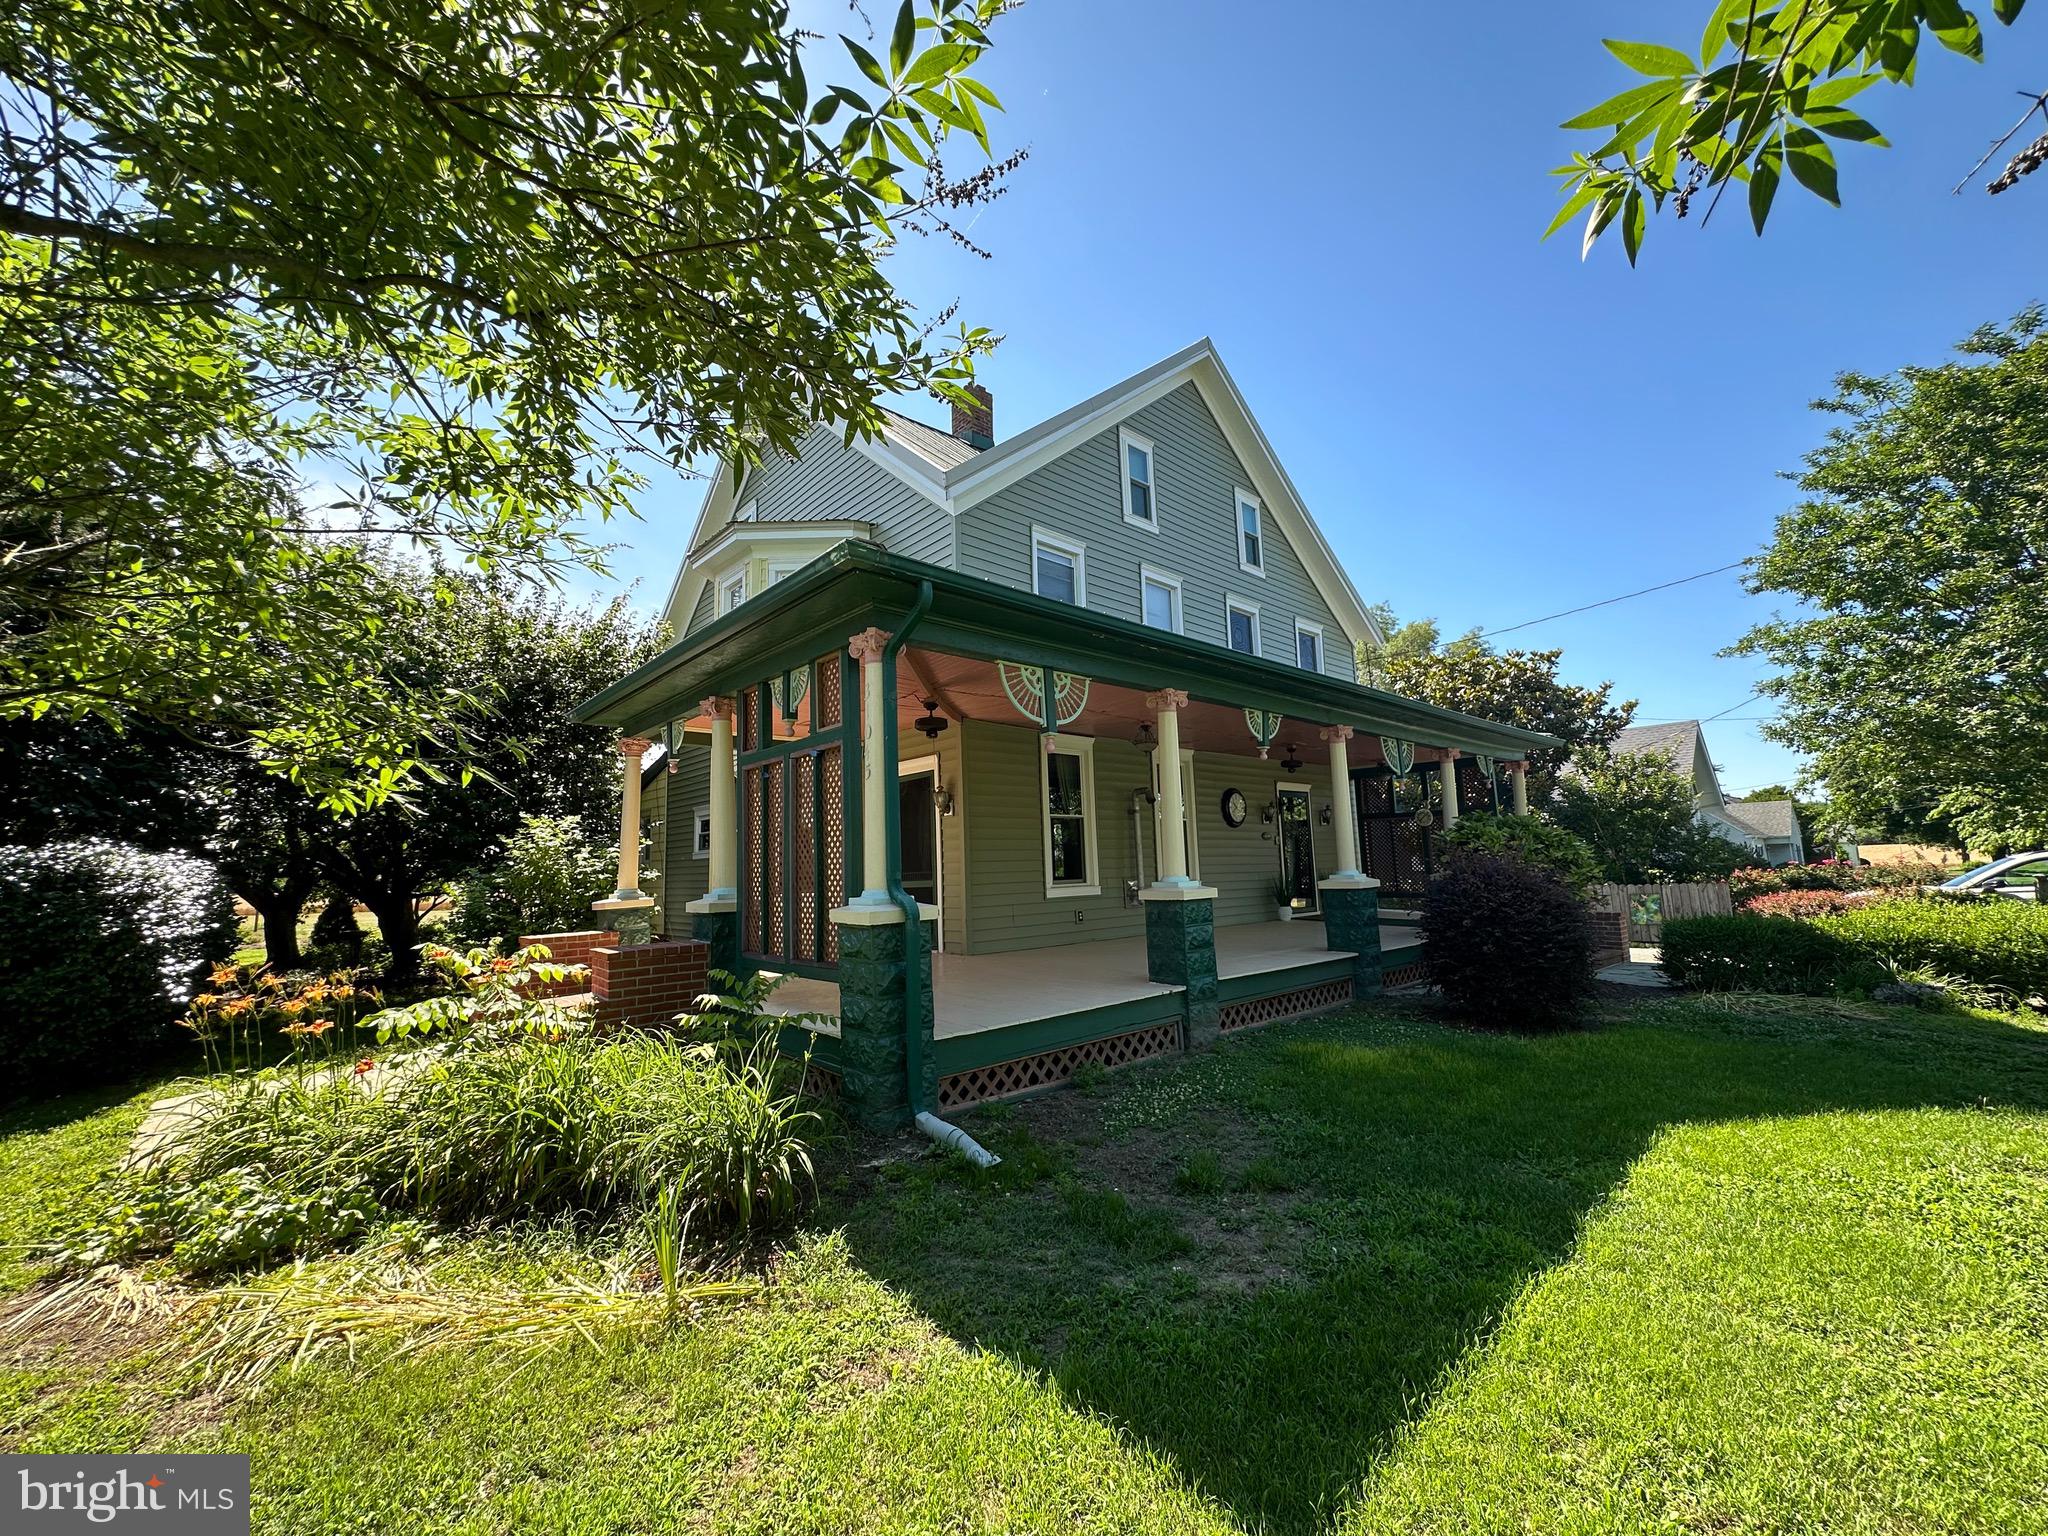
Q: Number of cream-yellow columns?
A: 7